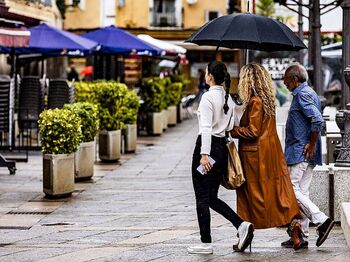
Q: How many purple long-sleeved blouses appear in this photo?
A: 0